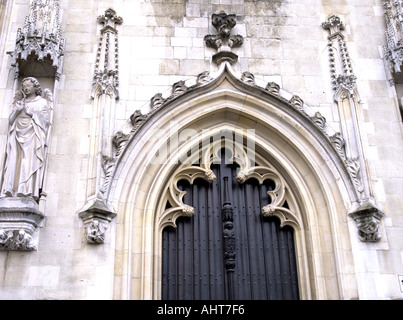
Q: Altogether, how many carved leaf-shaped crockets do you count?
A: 12